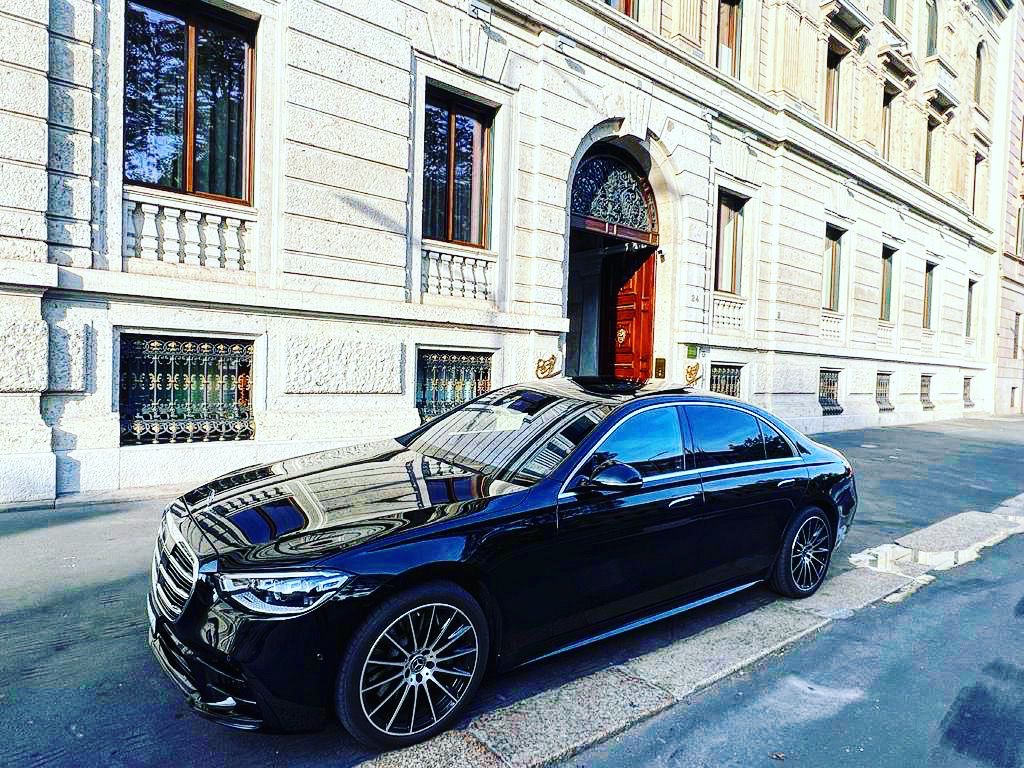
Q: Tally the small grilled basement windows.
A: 7